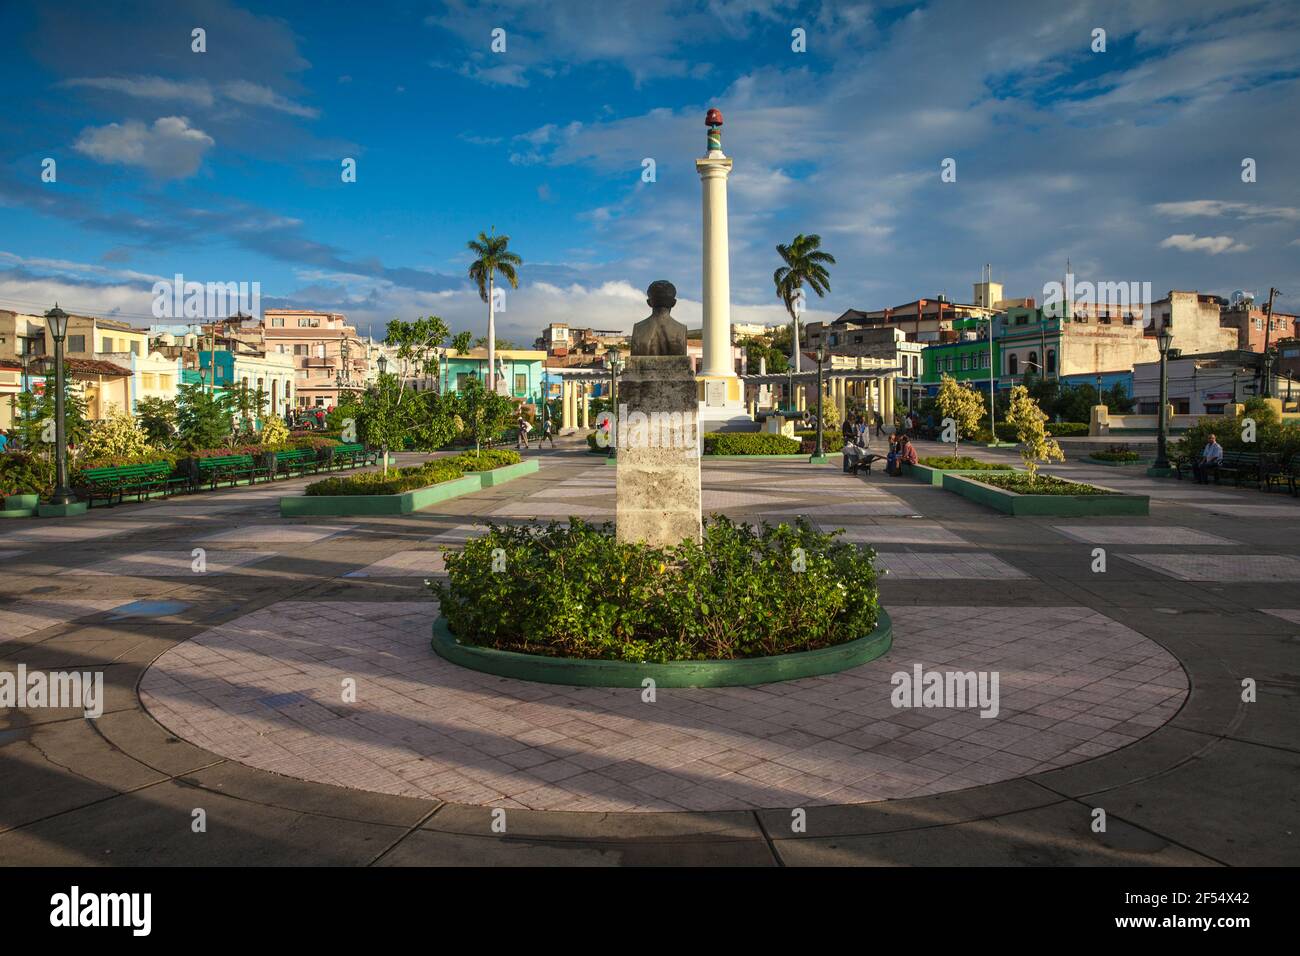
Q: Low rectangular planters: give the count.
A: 4